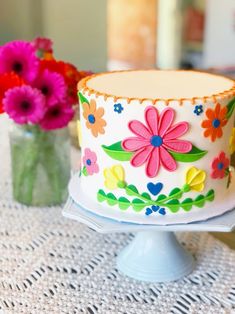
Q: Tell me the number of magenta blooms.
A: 4